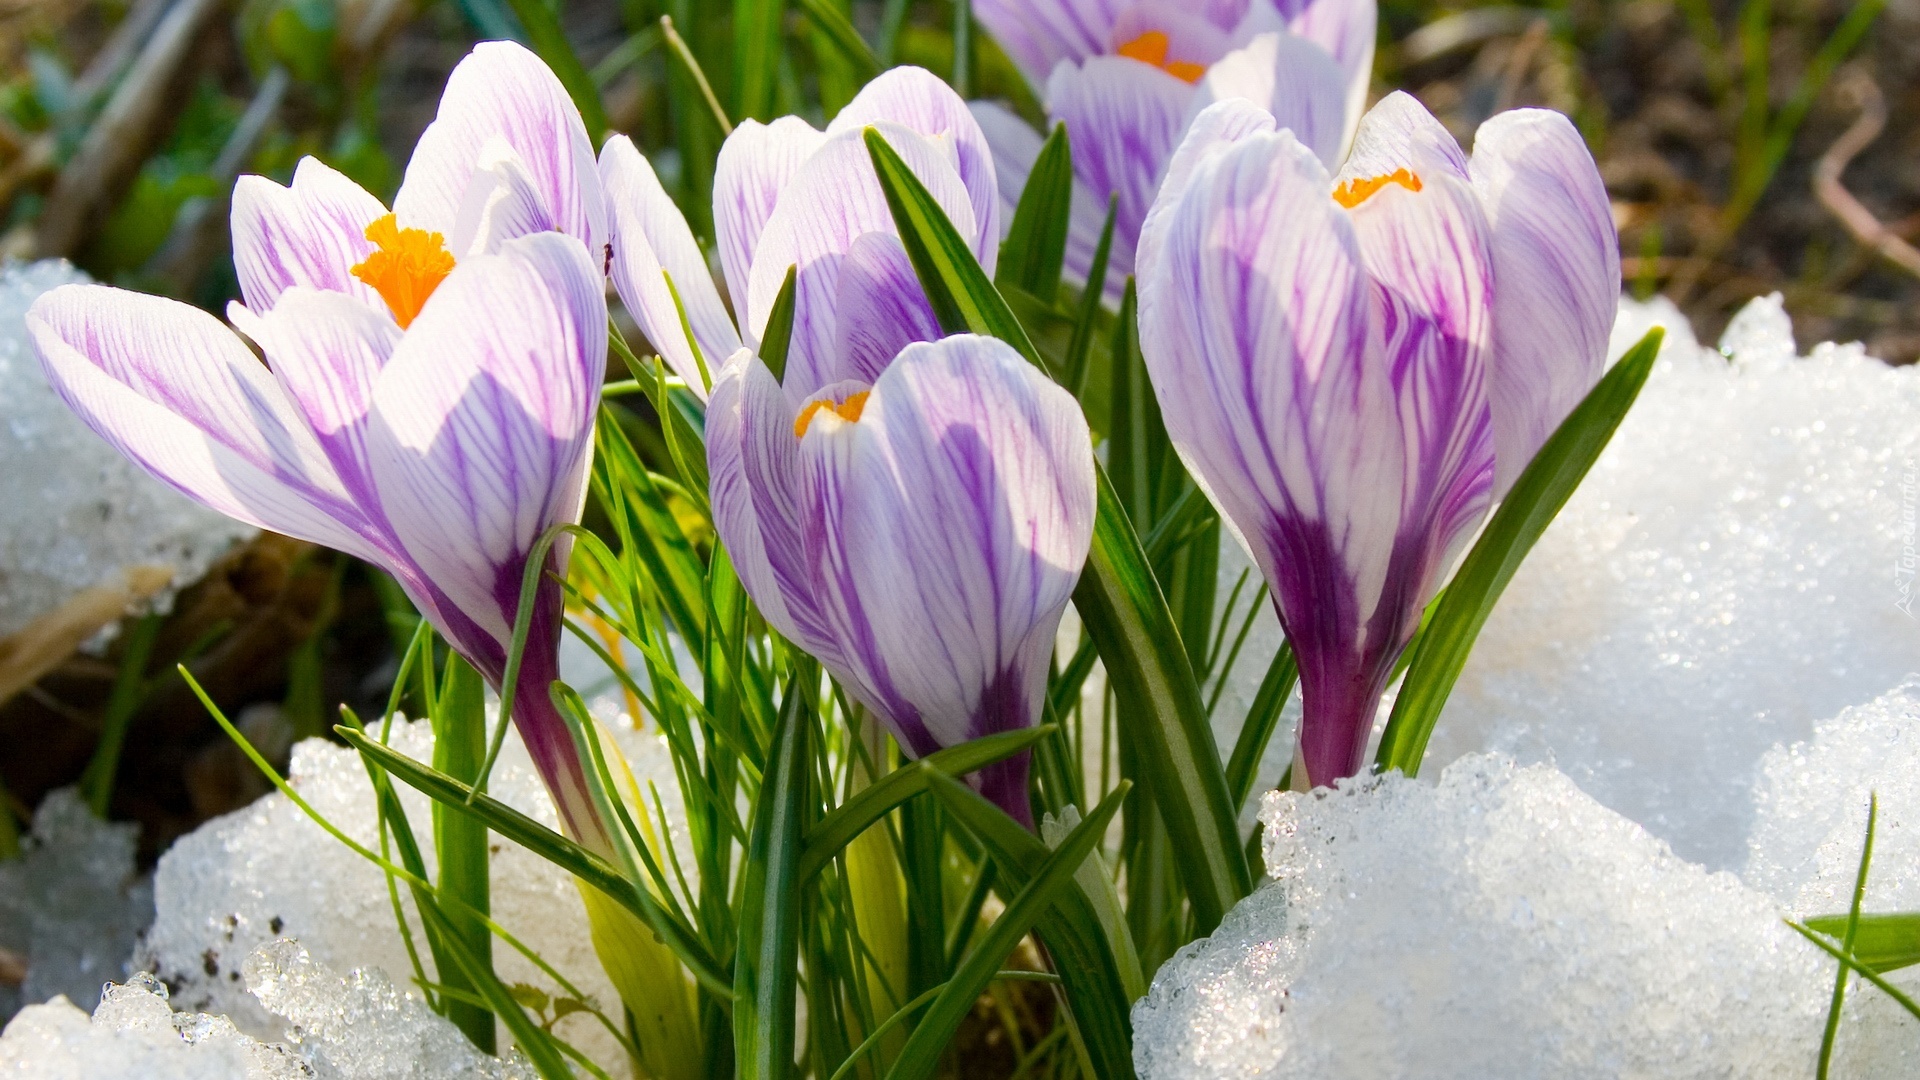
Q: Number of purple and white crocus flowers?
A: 5